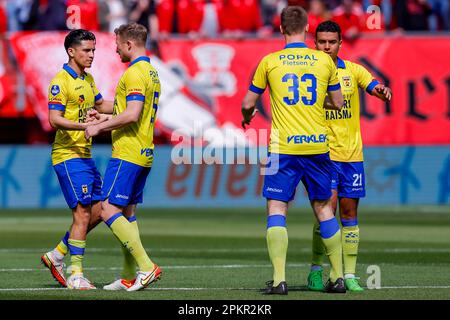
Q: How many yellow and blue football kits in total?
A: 4